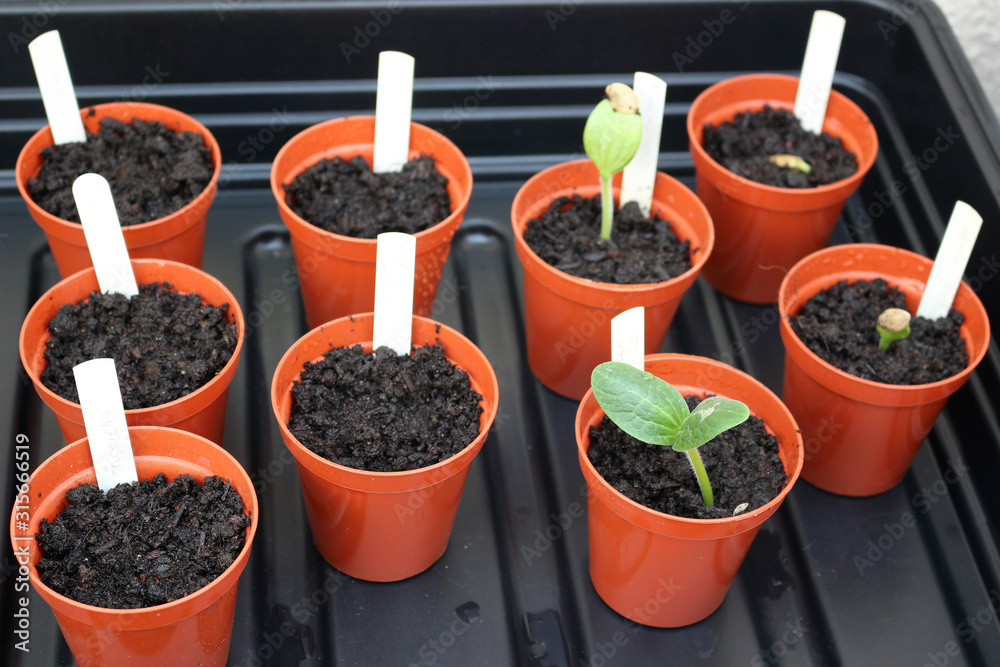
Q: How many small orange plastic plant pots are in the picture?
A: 9